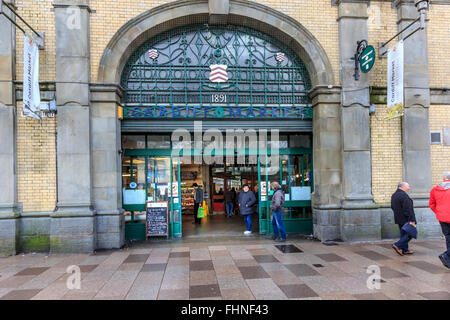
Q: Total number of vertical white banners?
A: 2